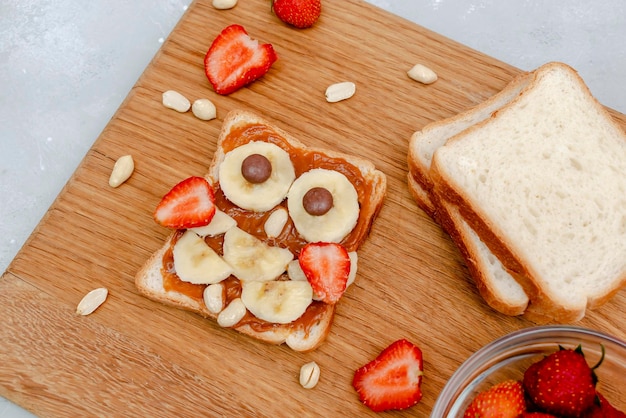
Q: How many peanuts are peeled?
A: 11